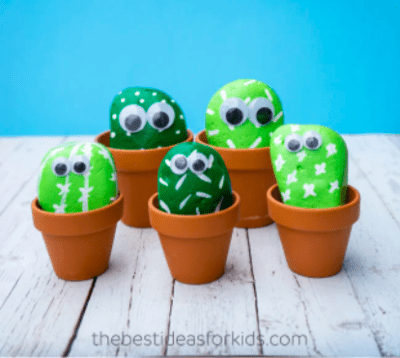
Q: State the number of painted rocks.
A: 5